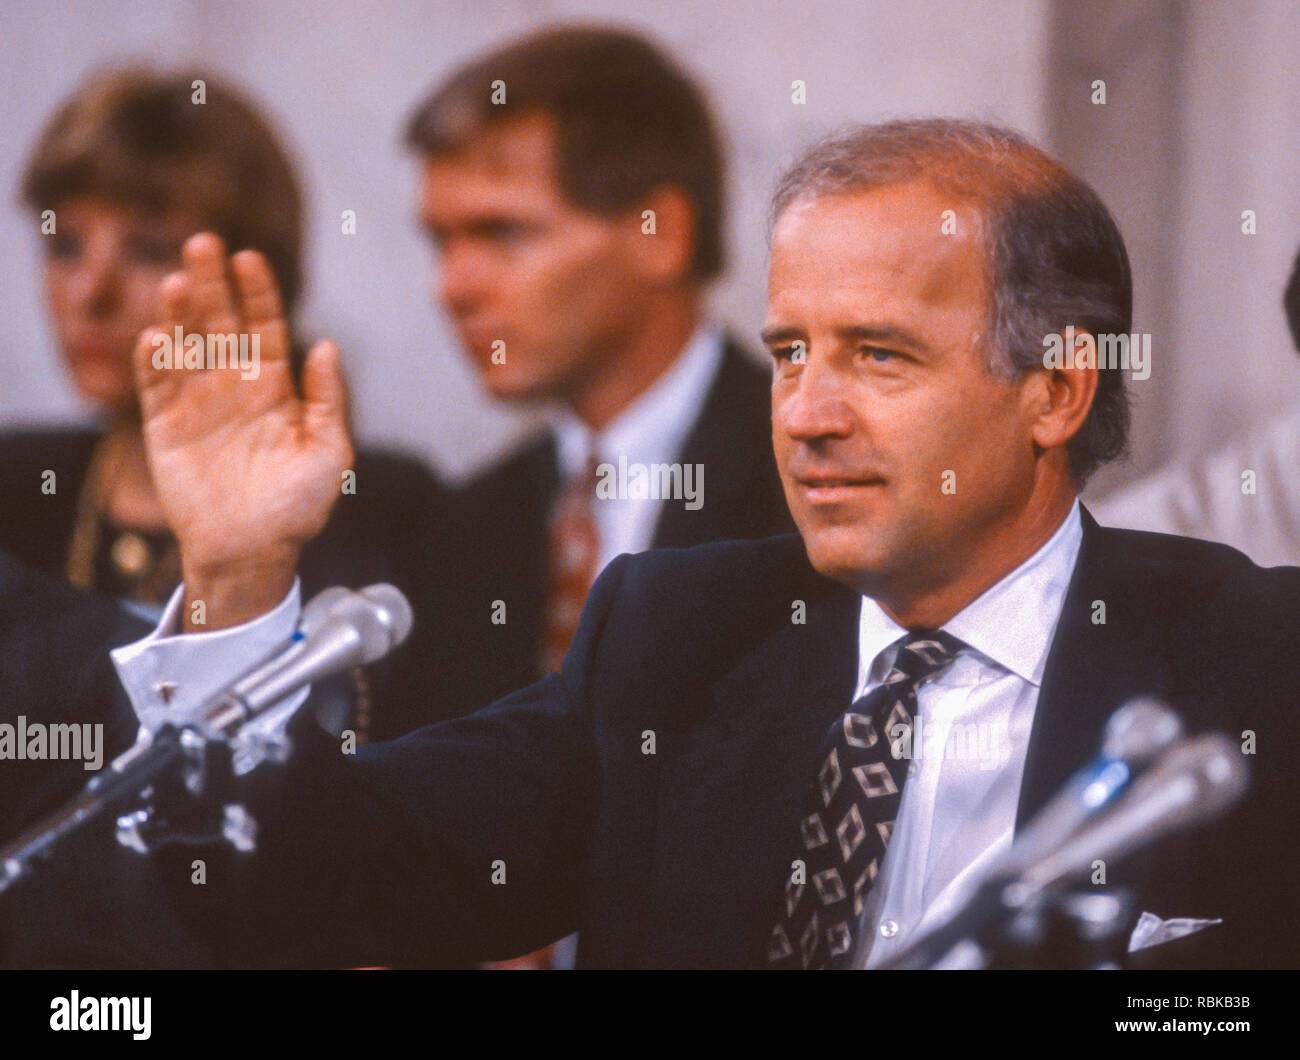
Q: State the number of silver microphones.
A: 4